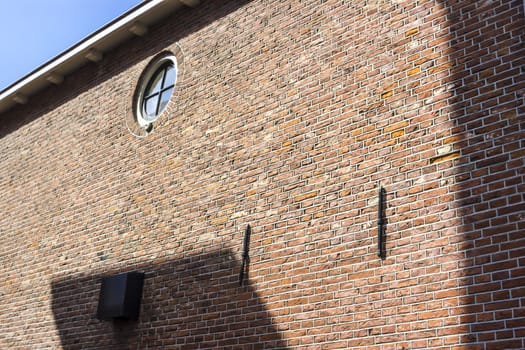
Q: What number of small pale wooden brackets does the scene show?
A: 5